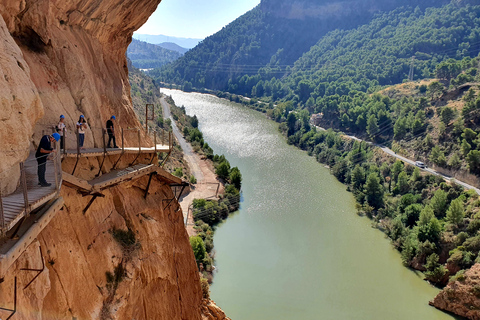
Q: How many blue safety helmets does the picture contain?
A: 4